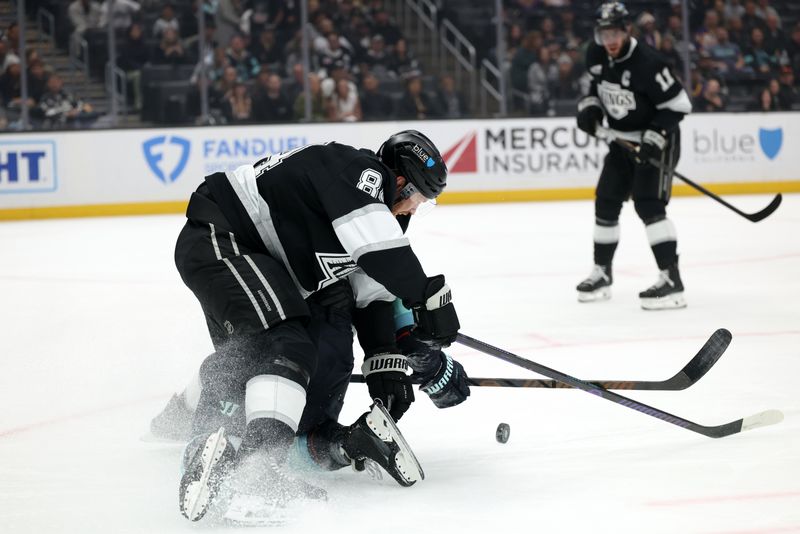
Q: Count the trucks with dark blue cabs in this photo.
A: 0